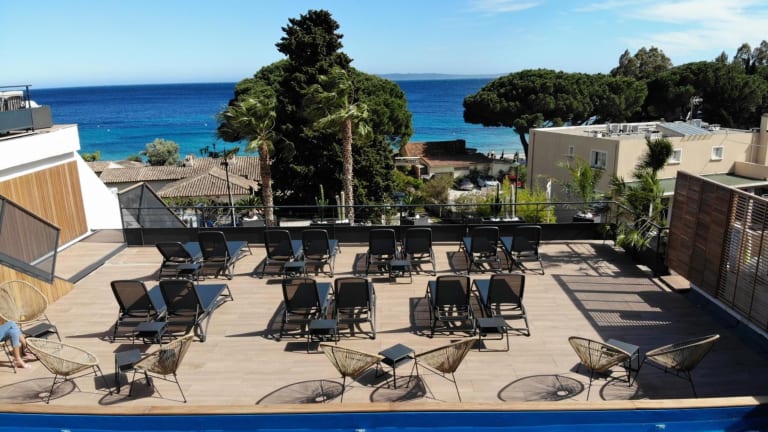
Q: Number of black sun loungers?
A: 14